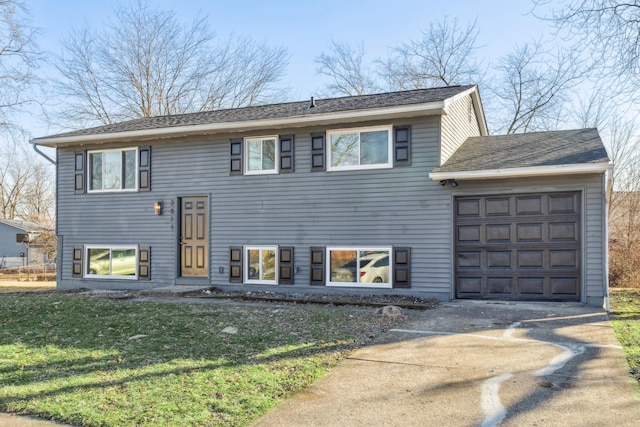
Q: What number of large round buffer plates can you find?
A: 0